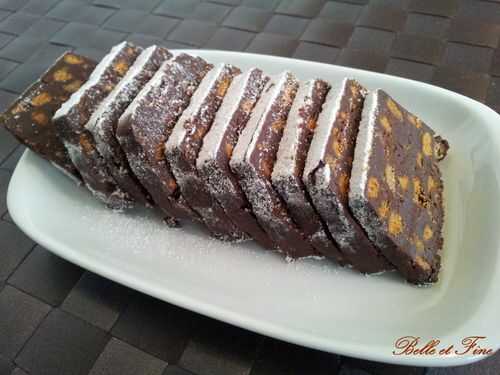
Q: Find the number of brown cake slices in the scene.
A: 10